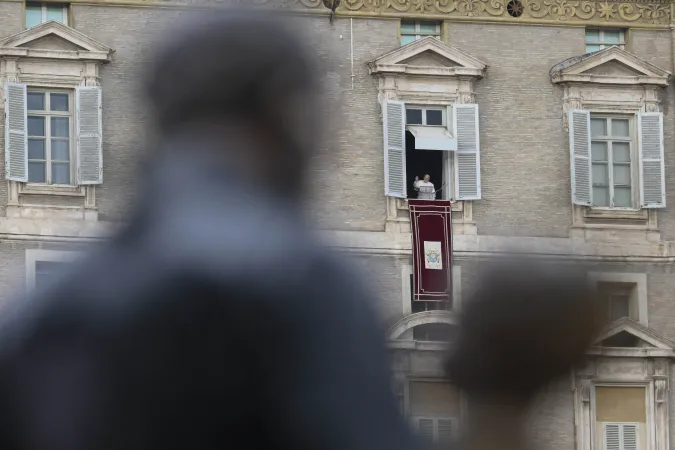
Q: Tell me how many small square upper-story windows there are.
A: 3